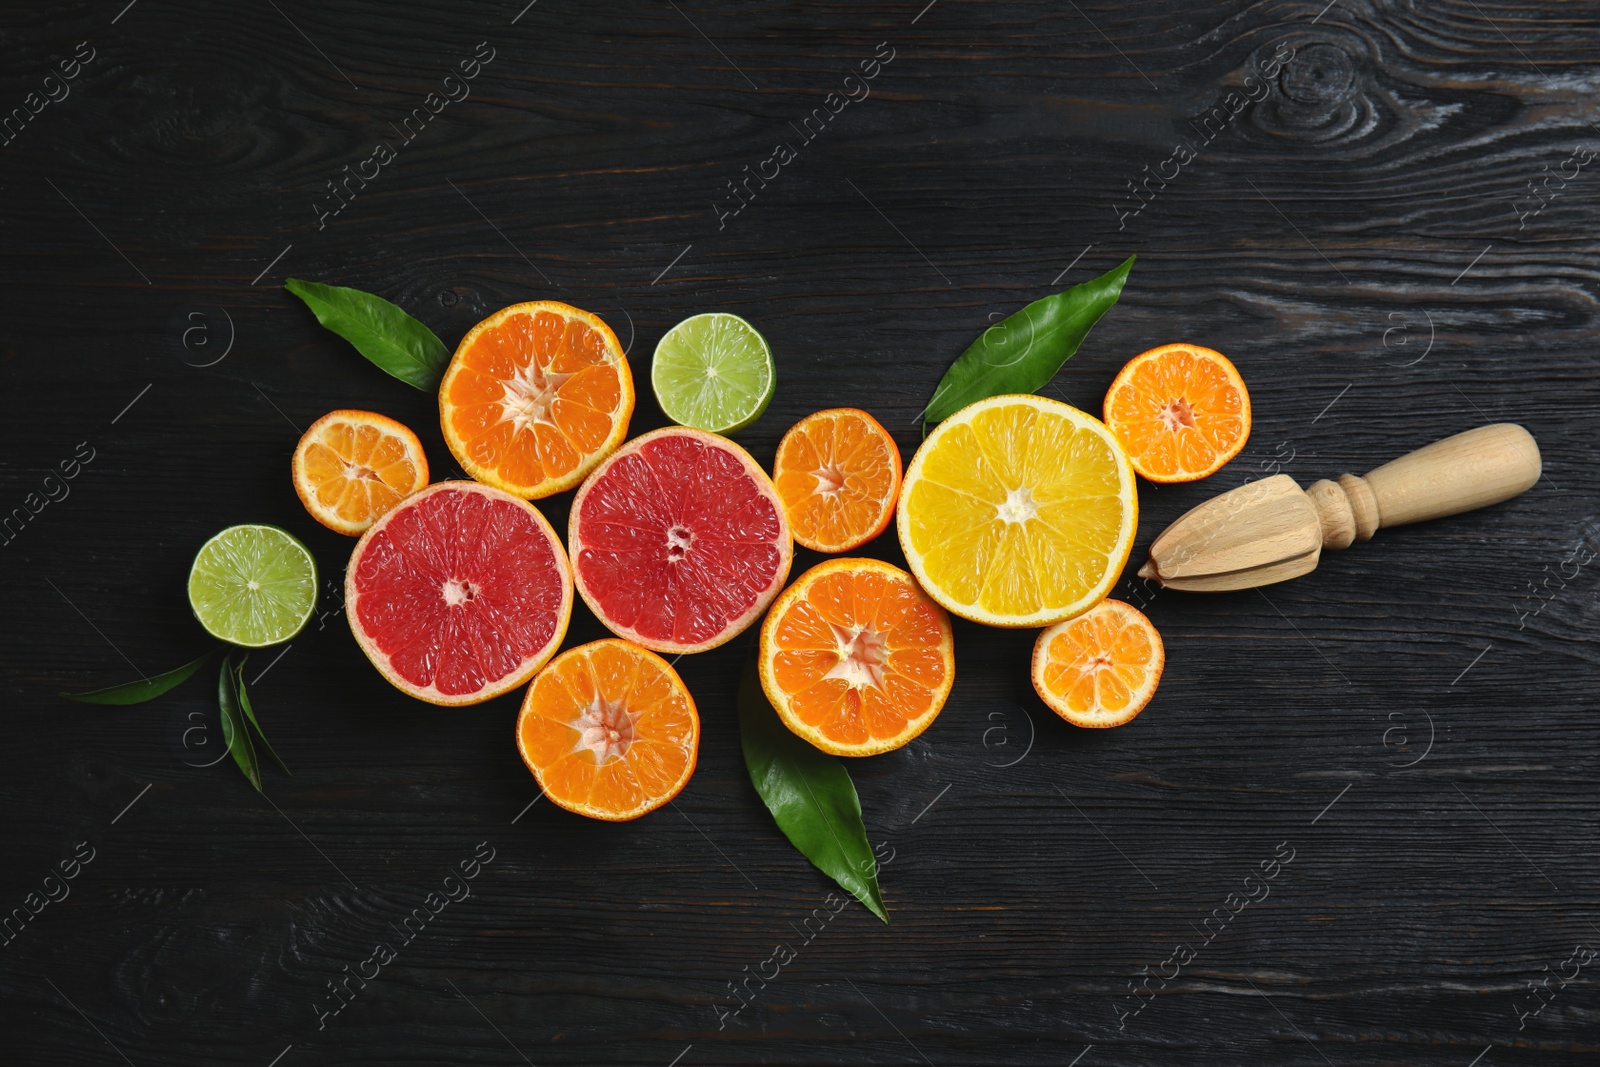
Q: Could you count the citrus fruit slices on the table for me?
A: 12